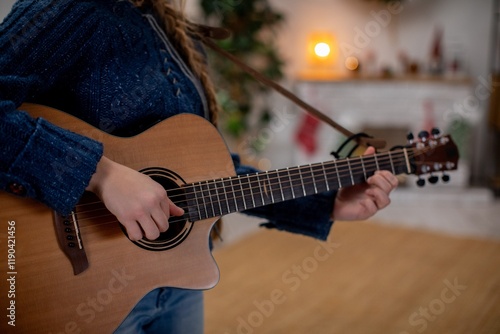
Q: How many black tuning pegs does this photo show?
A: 6